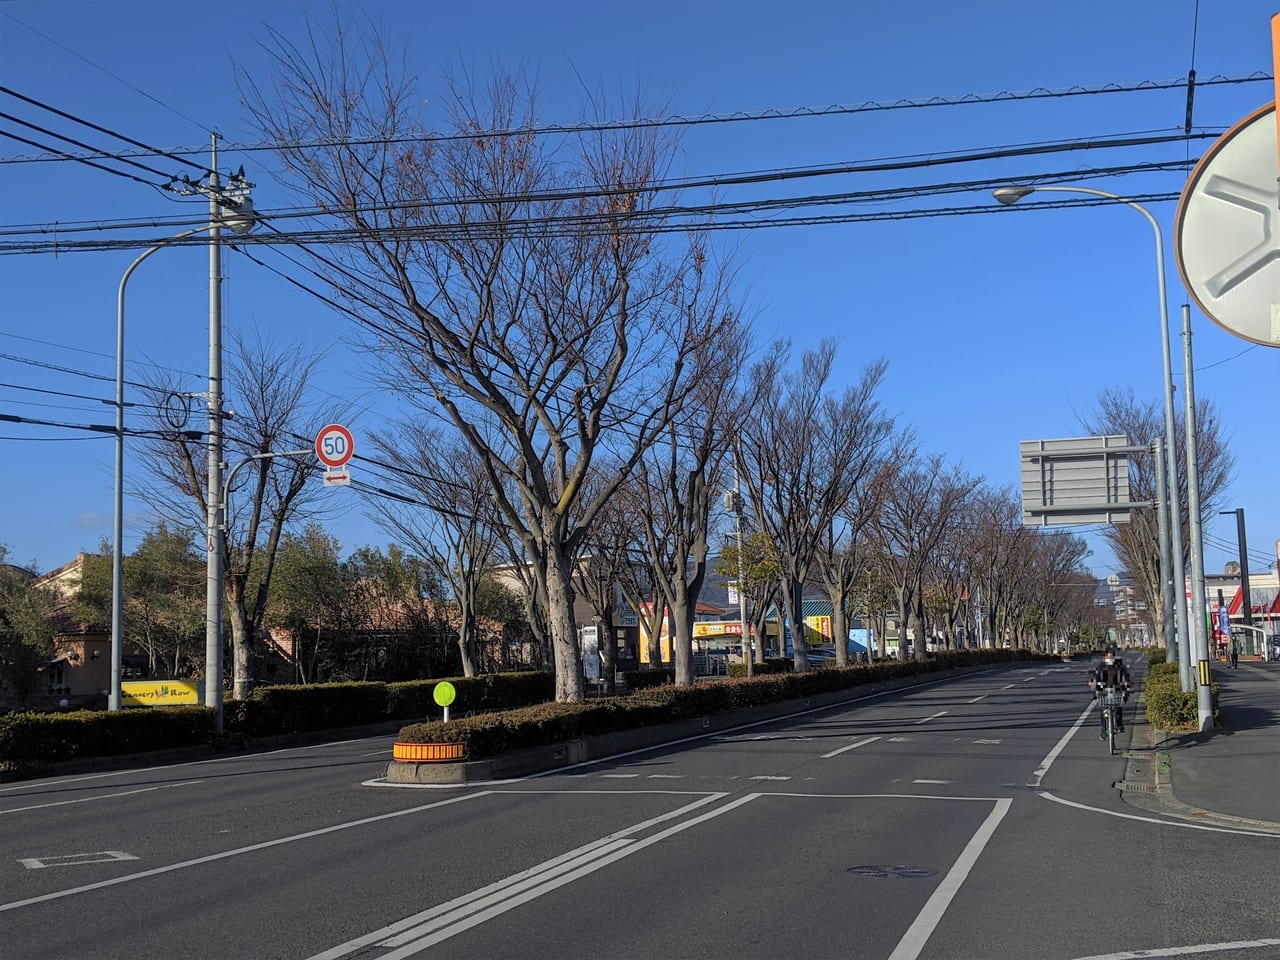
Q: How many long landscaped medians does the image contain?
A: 1